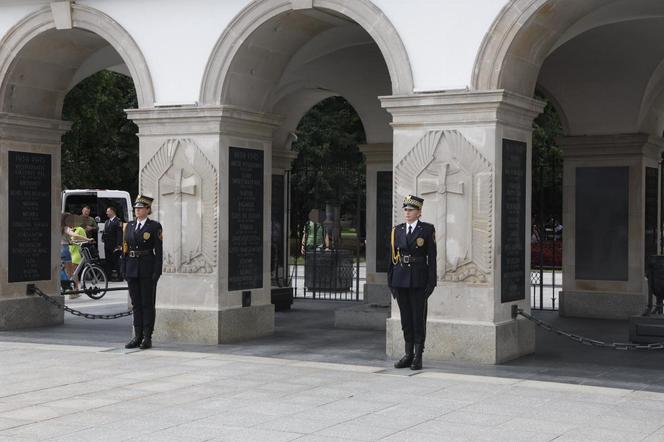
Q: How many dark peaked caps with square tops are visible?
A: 2